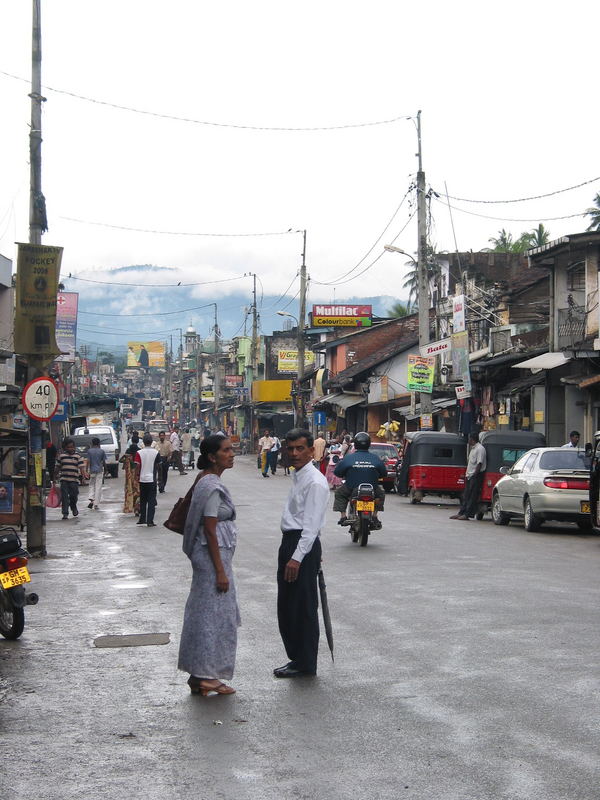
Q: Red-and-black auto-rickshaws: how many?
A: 2